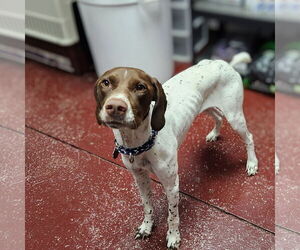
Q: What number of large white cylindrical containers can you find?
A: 1